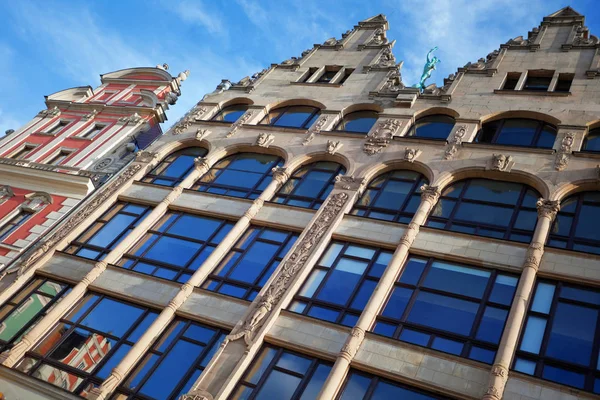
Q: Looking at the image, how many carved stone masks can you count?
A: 5